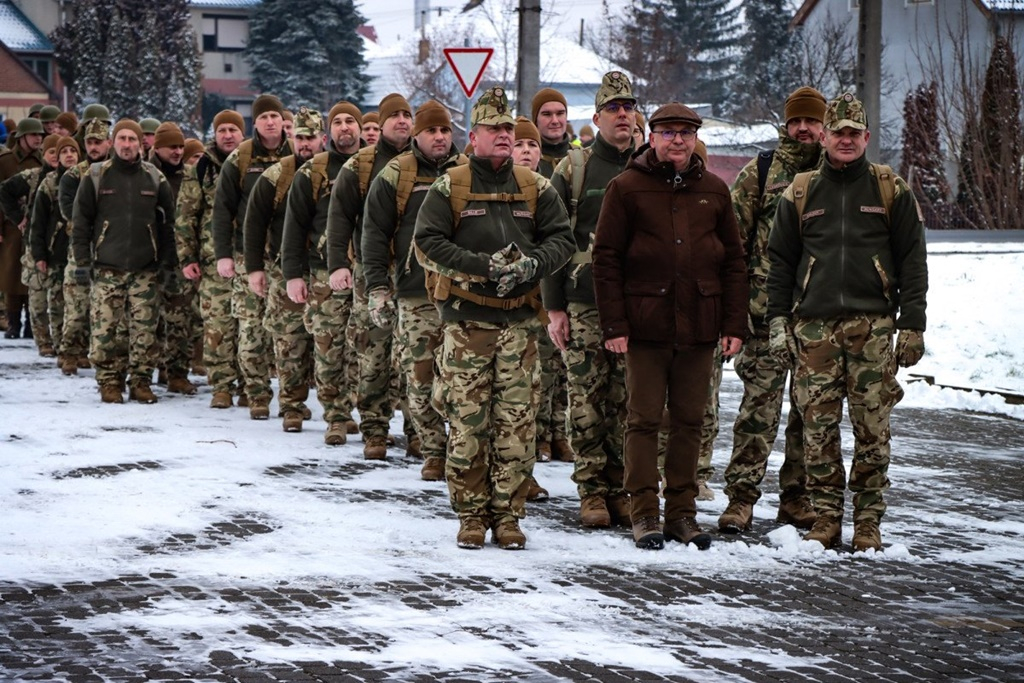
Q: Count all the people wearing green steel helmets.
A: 5